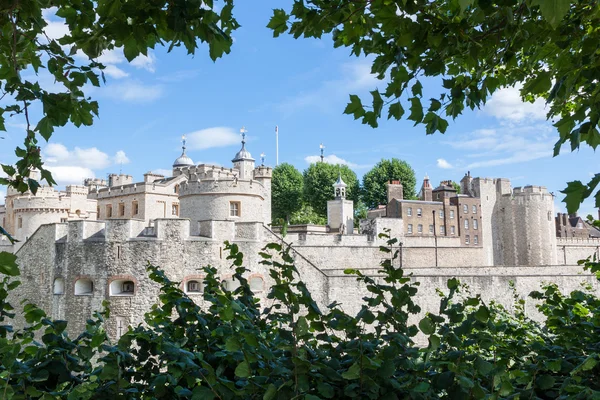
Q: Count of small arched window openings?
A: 6